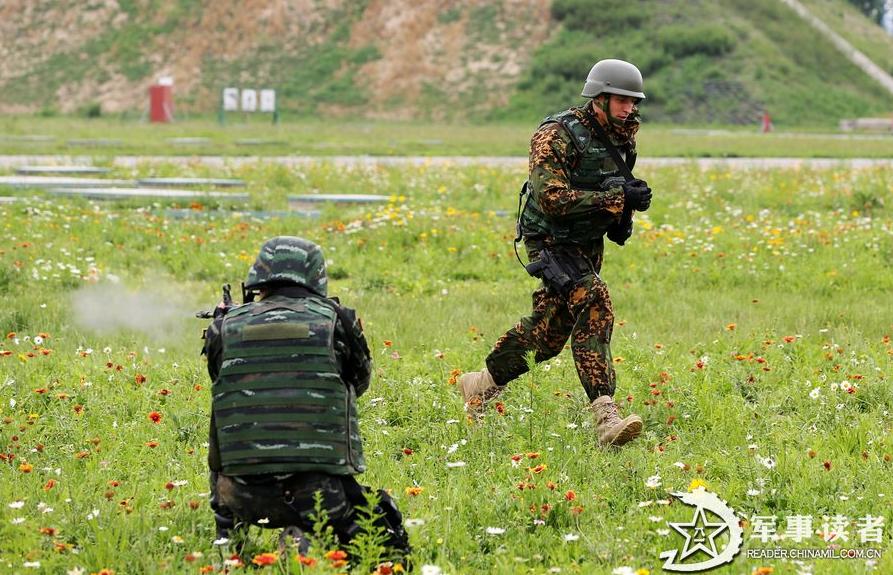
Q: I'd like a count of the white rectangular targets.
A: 3